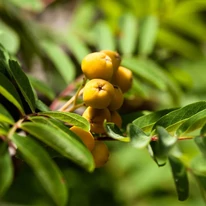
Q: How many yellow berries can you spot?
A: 9